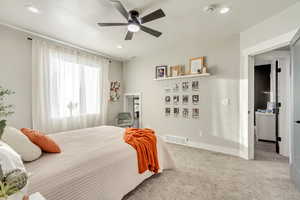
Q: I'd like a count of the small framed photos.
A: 12